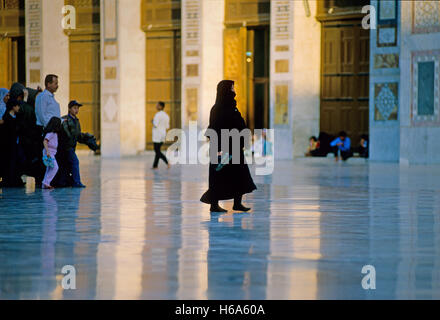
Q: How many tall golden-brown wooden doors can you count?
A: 5